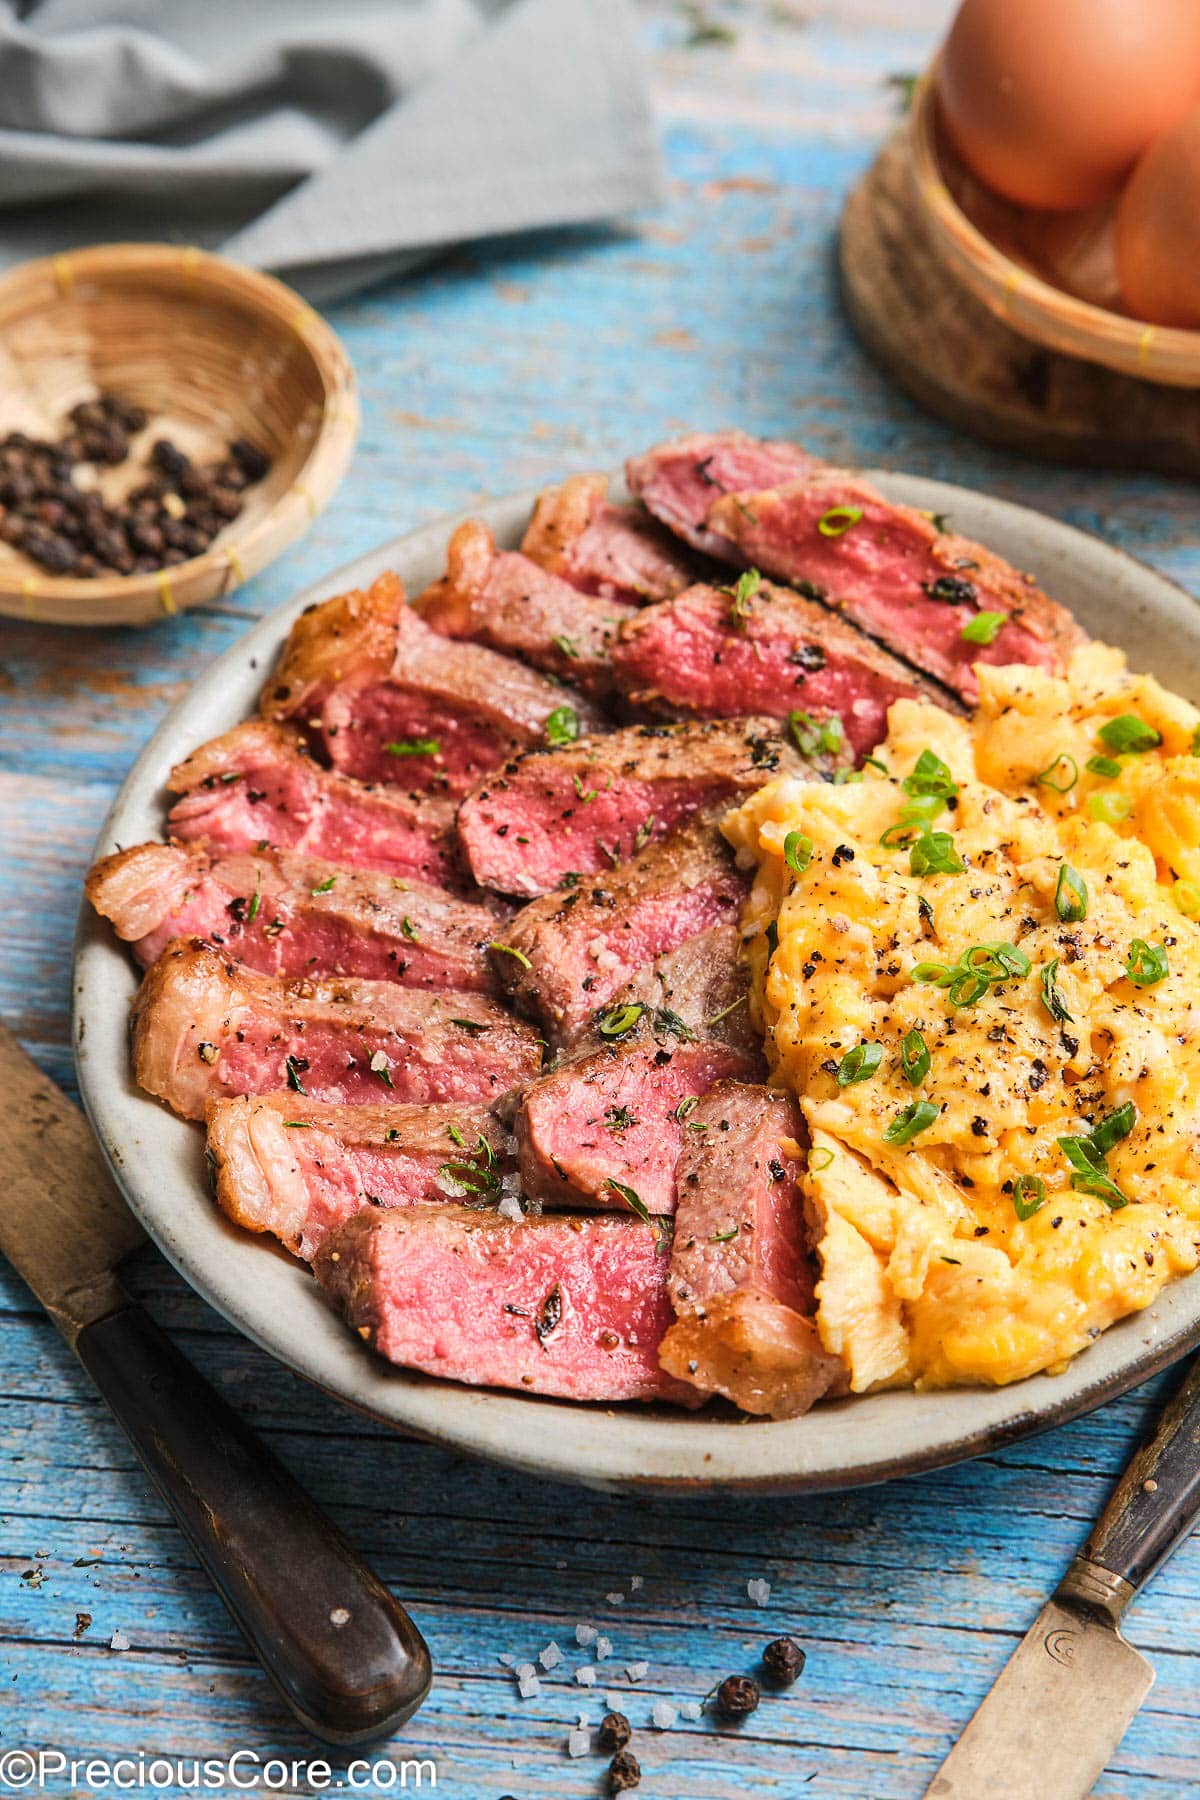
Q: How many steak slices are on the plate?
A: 15